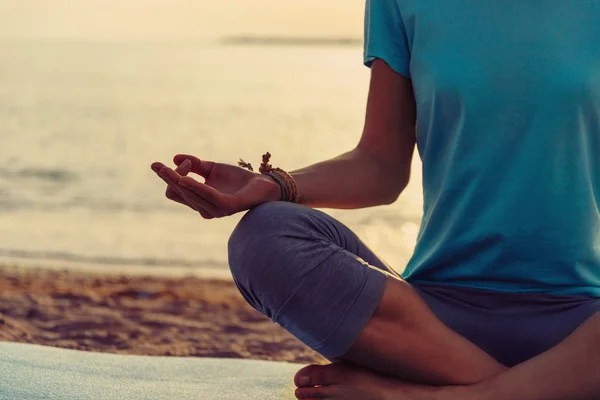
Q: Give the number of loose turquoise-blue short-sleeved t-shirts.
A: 1